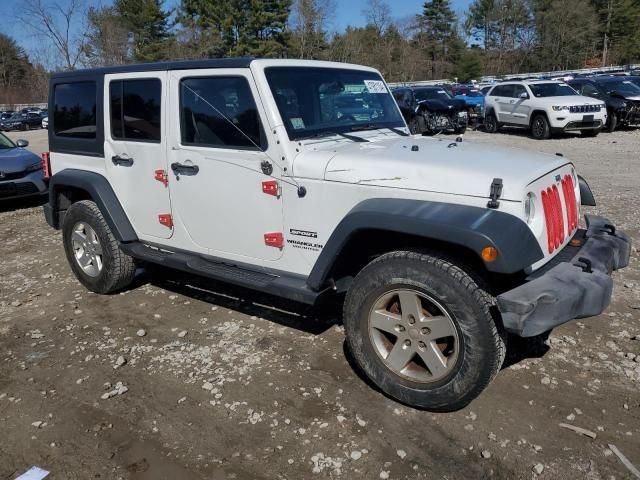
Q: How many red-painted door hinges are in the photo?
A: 4